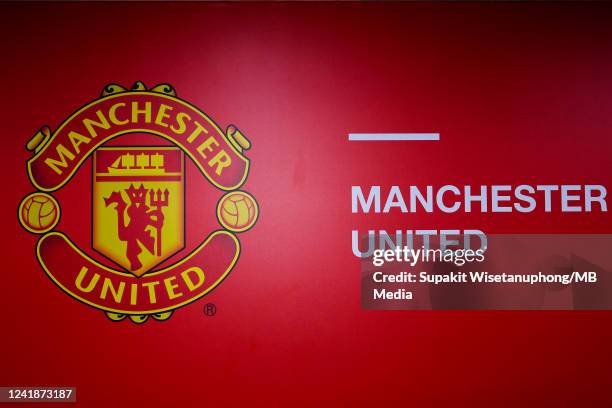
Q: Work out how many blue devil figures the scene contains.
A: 0